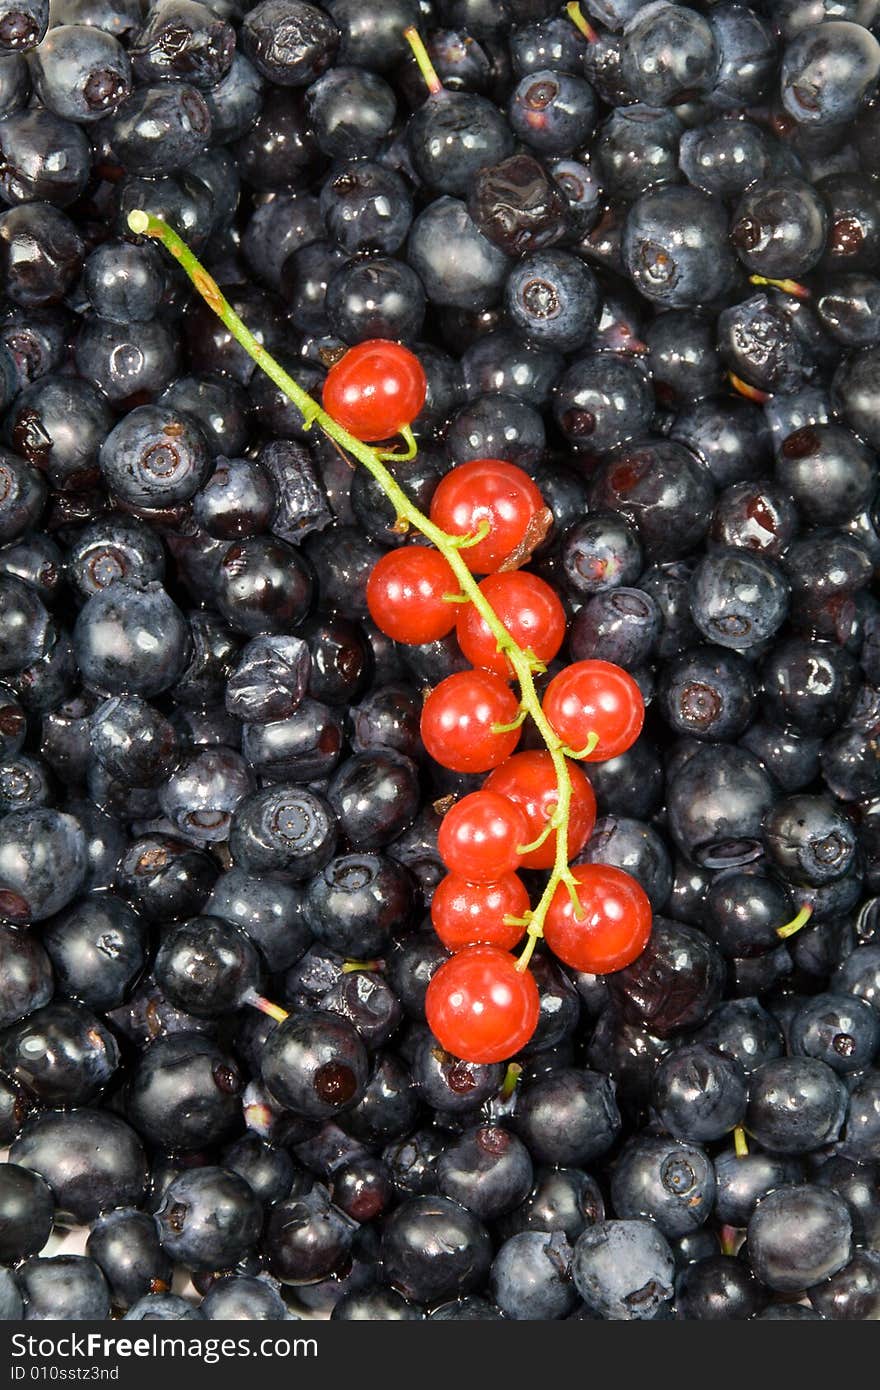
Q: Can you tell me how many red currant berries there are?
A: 11